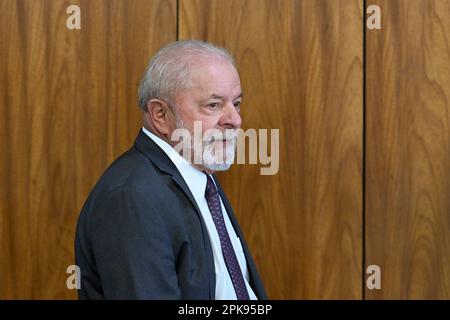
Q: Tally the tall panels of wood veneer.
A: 3